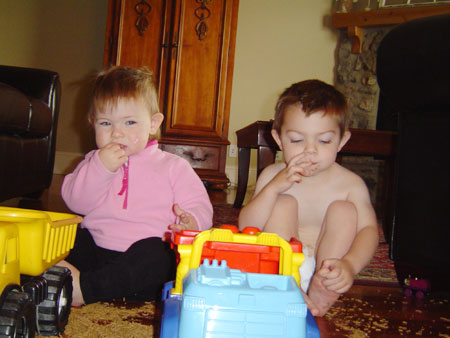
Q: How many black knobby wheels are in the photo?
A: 2